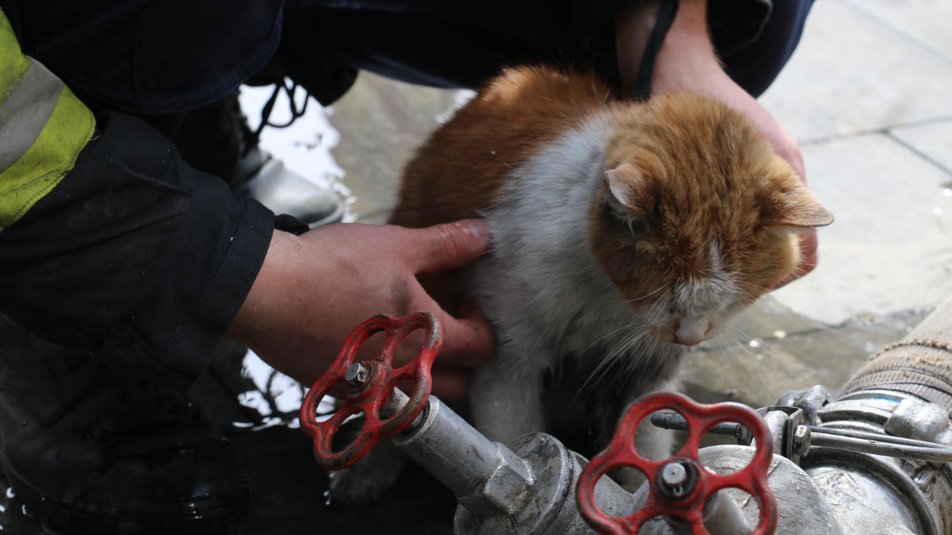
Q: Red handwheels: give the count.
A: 2